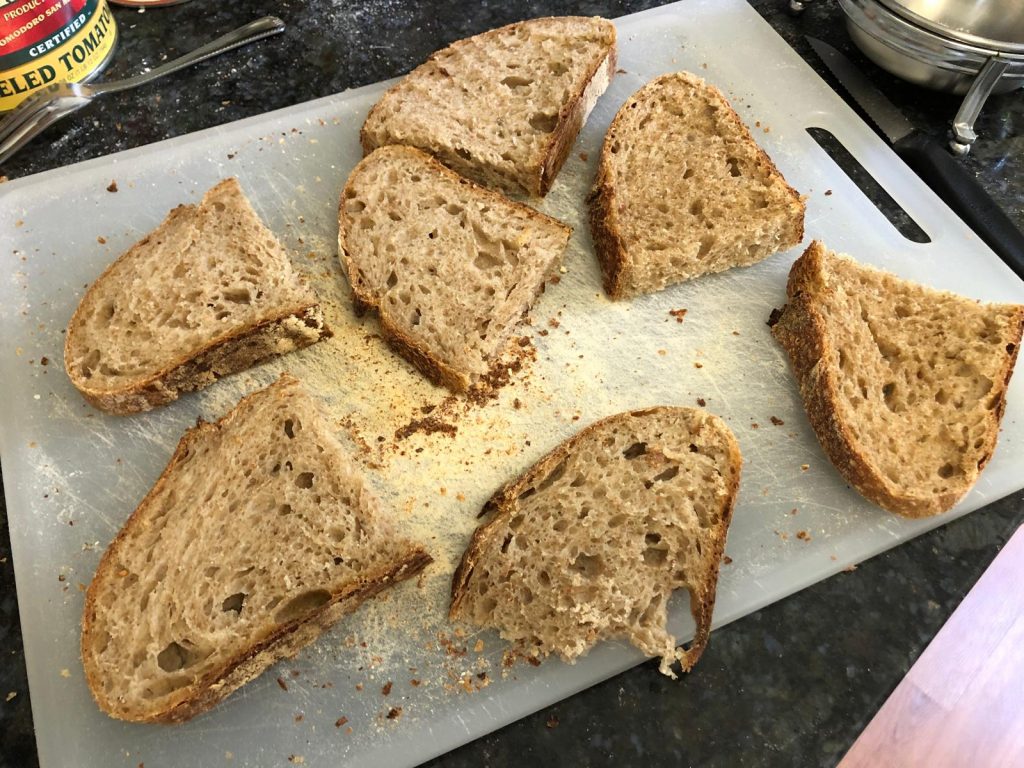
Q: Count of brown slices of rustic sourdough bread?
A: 7